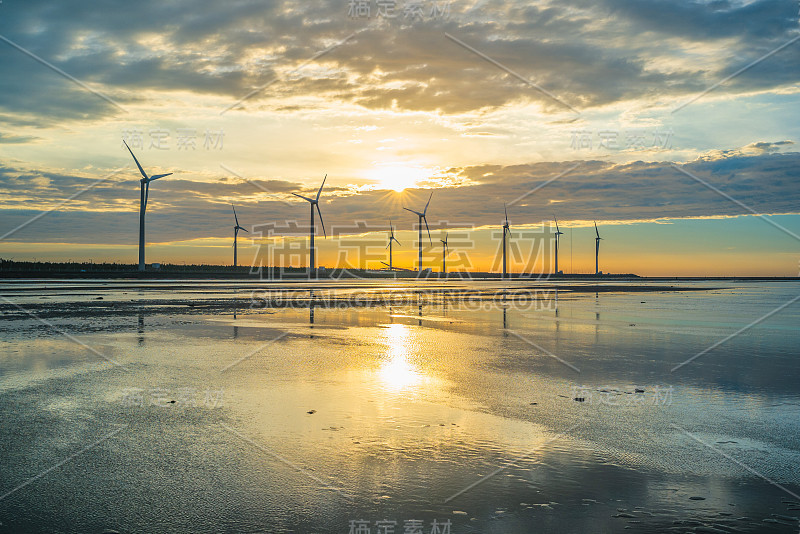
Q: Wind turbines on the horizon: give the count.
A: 9